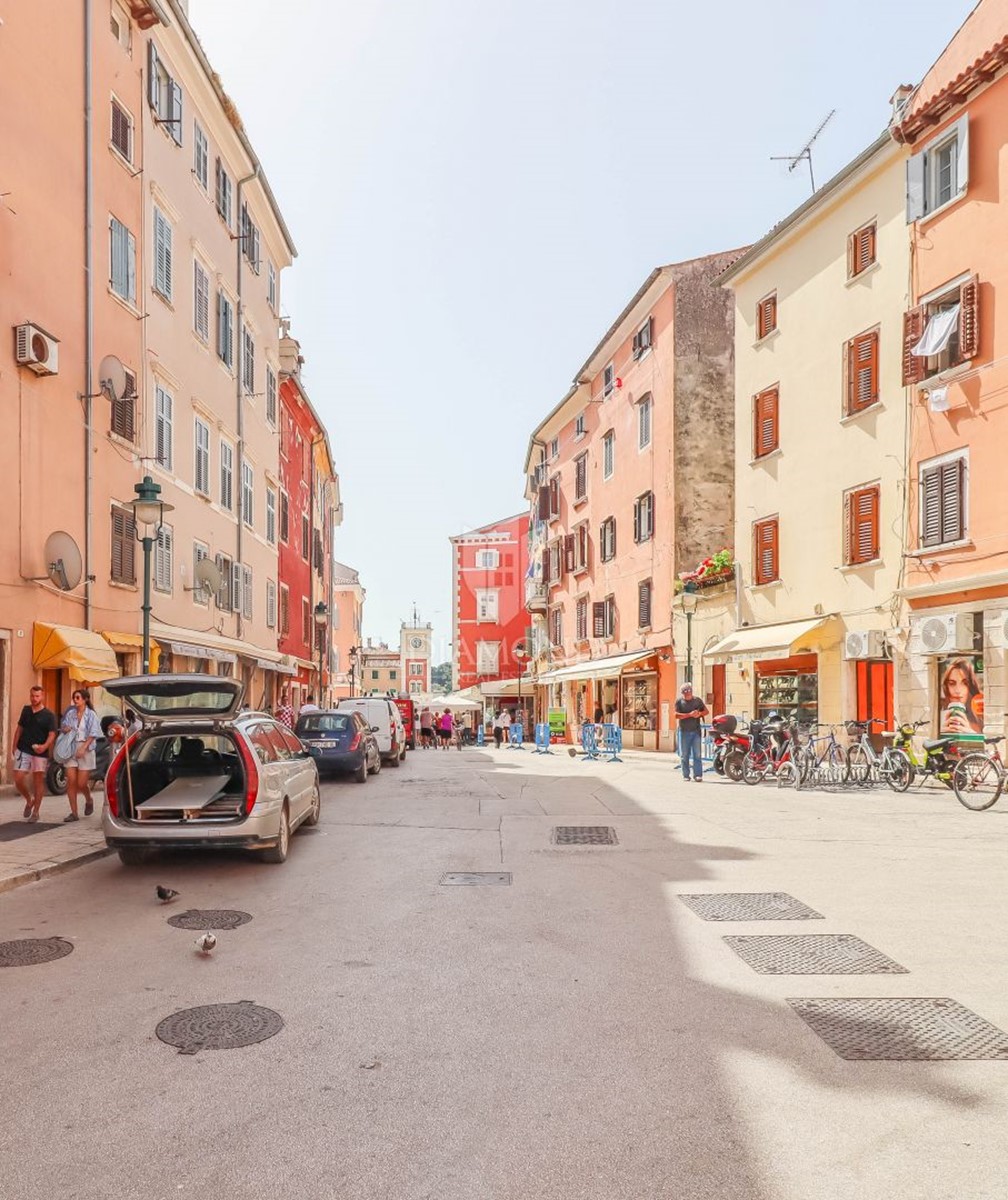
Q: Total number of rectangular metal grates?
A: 5